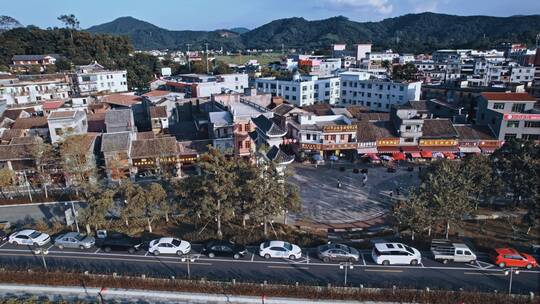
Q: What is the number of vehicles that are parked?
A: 10